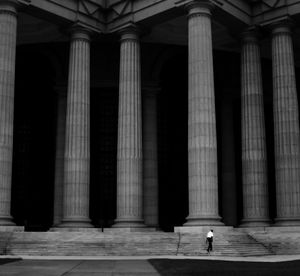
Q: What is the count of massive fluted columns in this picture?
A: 6